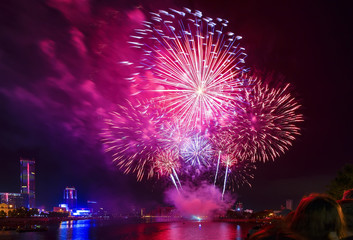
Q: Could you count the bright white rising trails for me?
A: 4